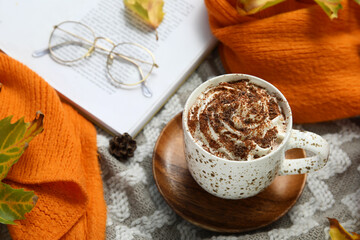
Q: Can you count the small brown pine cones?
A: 1